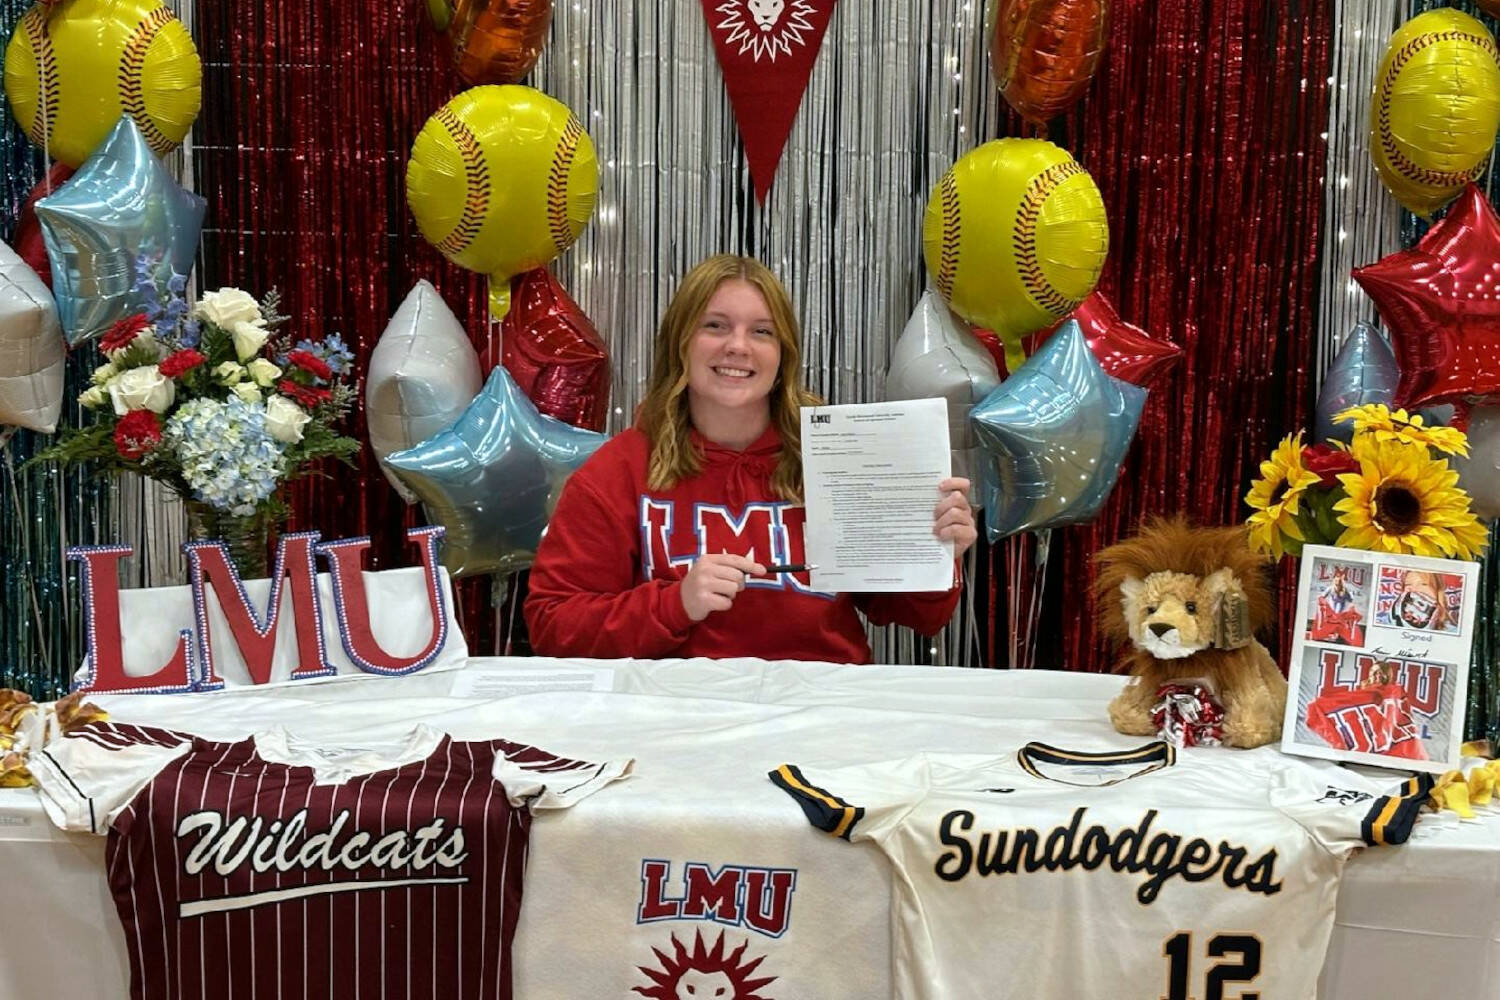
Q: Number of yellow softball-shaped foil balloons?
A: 4